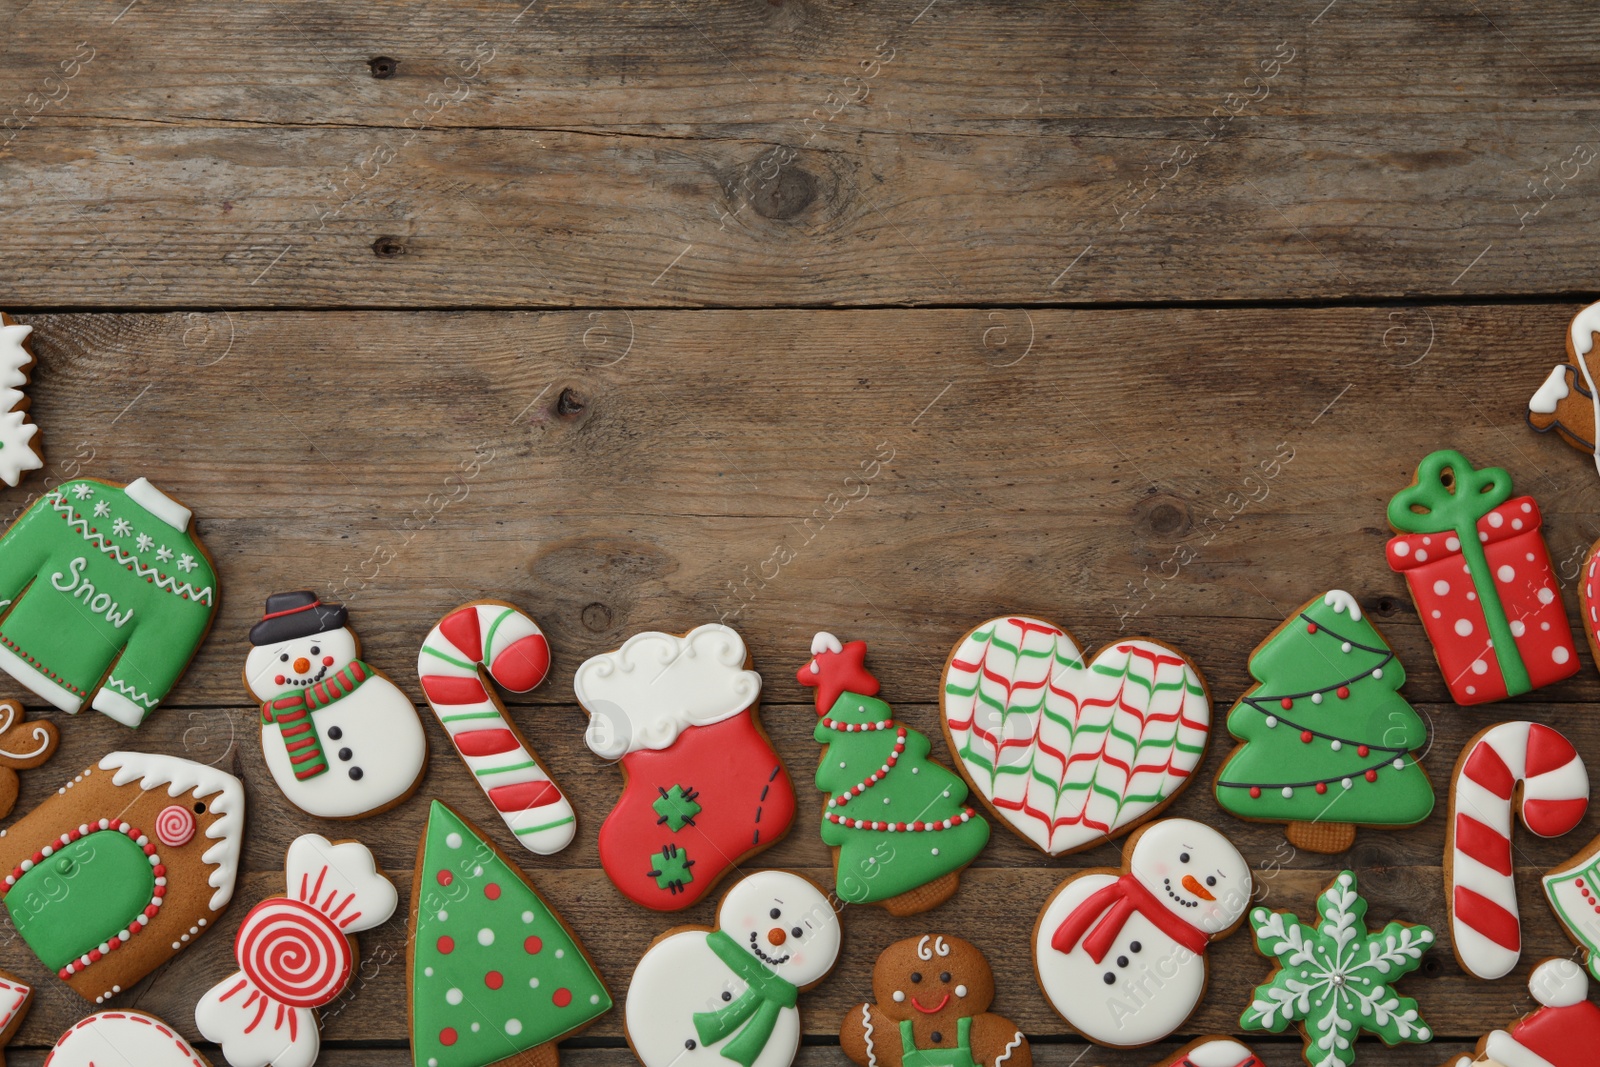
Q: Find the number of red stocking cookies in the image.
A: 1